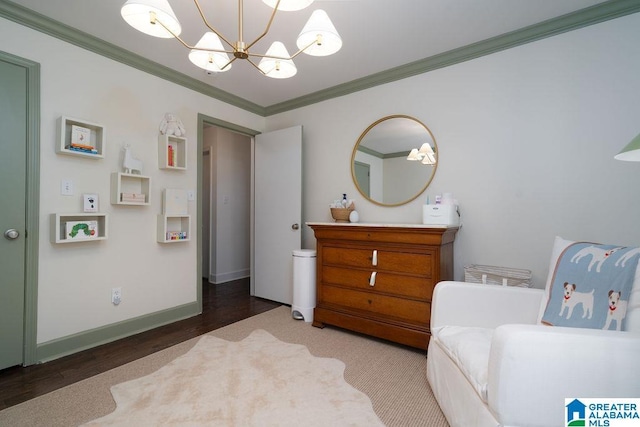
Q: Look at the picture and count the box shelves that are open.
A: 5